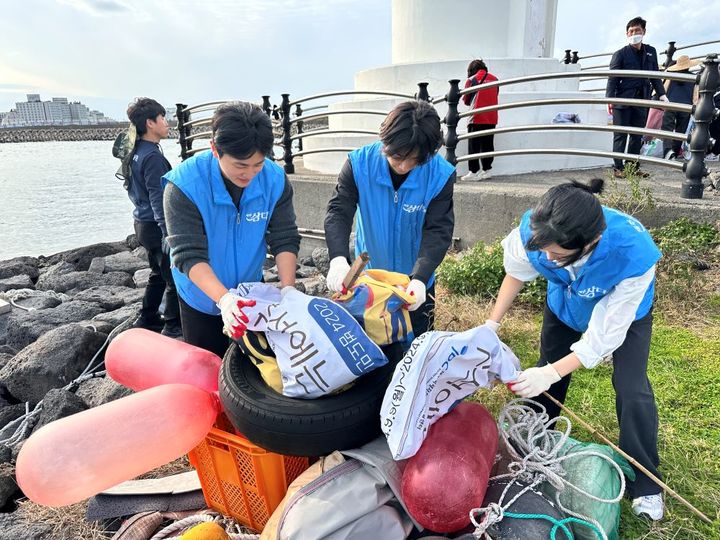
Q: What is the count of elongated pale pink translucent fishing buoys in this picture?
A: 2